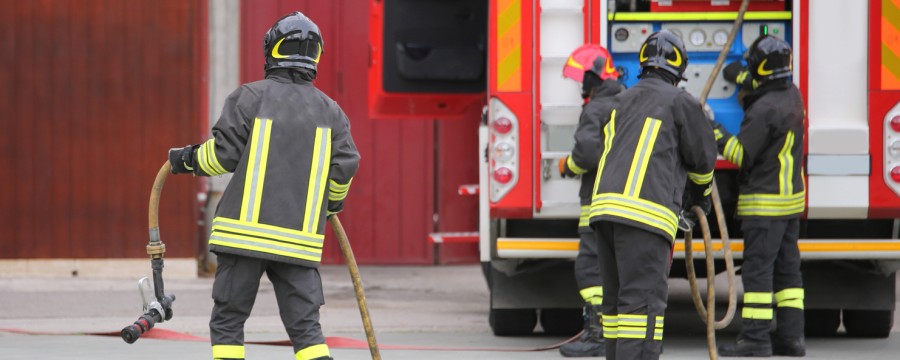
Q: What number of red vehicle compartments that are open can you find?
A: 2